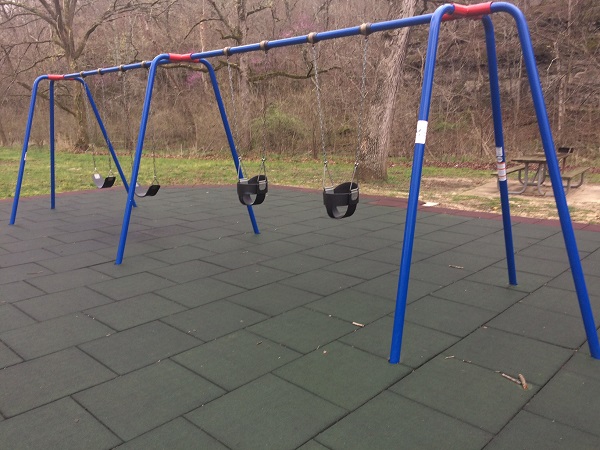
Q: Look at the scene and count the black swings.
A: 4